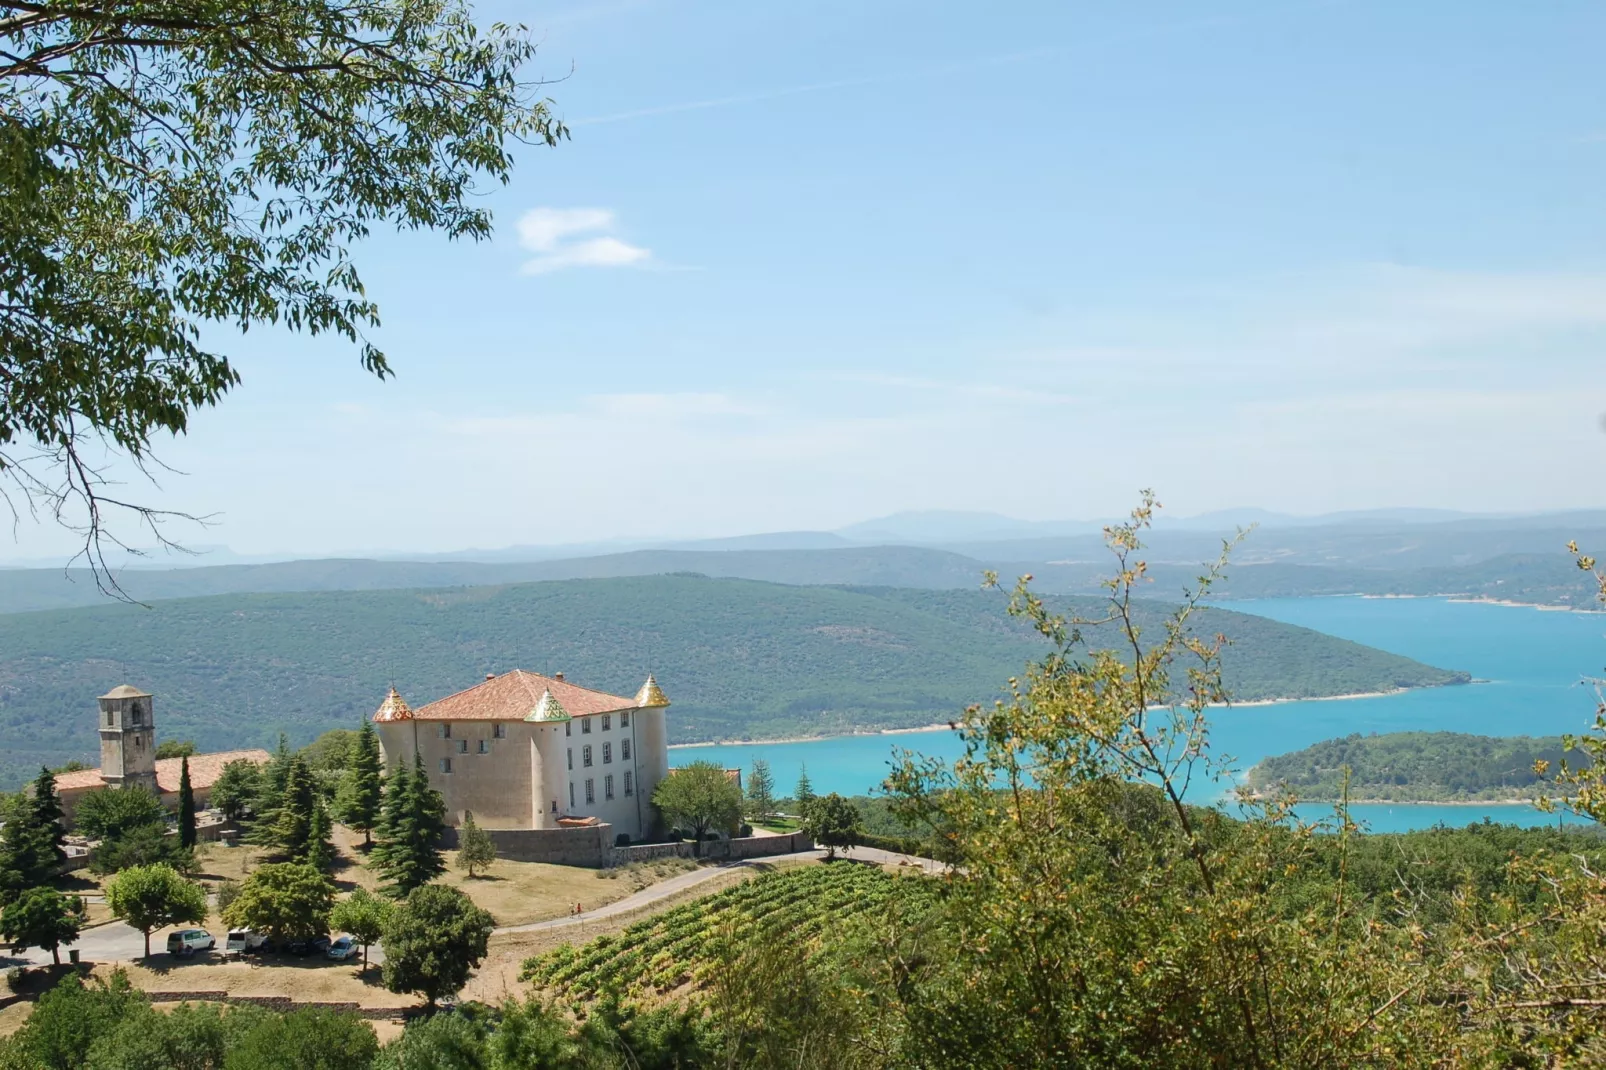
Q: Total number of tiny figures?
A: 2